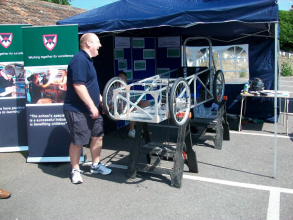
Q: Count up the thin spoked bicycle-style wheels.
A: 3